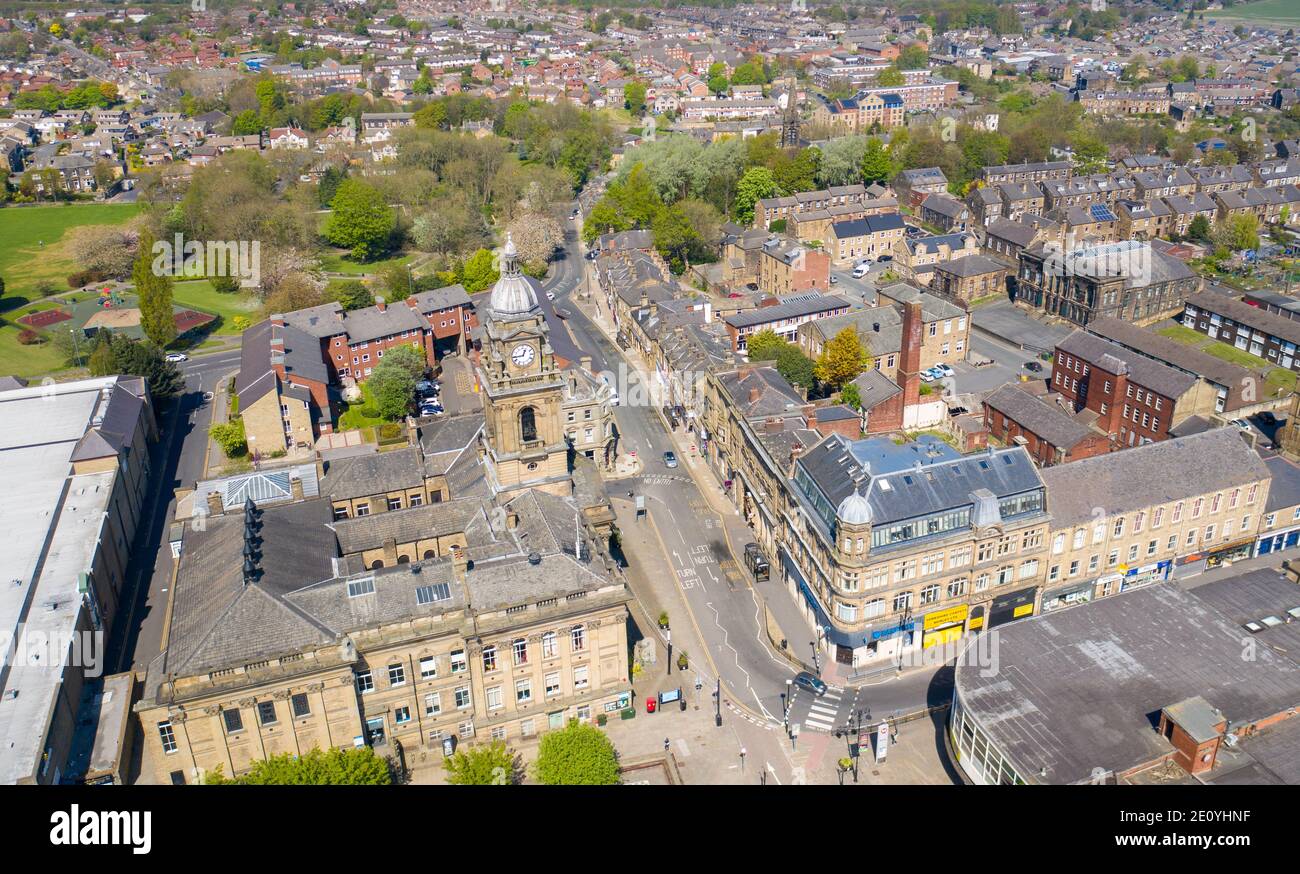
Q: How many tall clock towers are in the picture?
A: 1